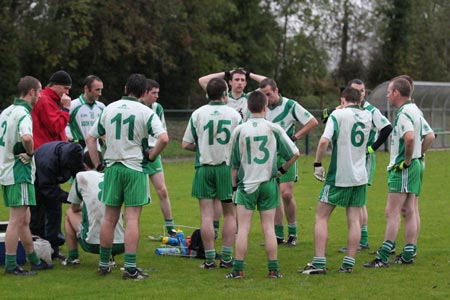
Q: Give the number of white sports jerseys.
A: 13